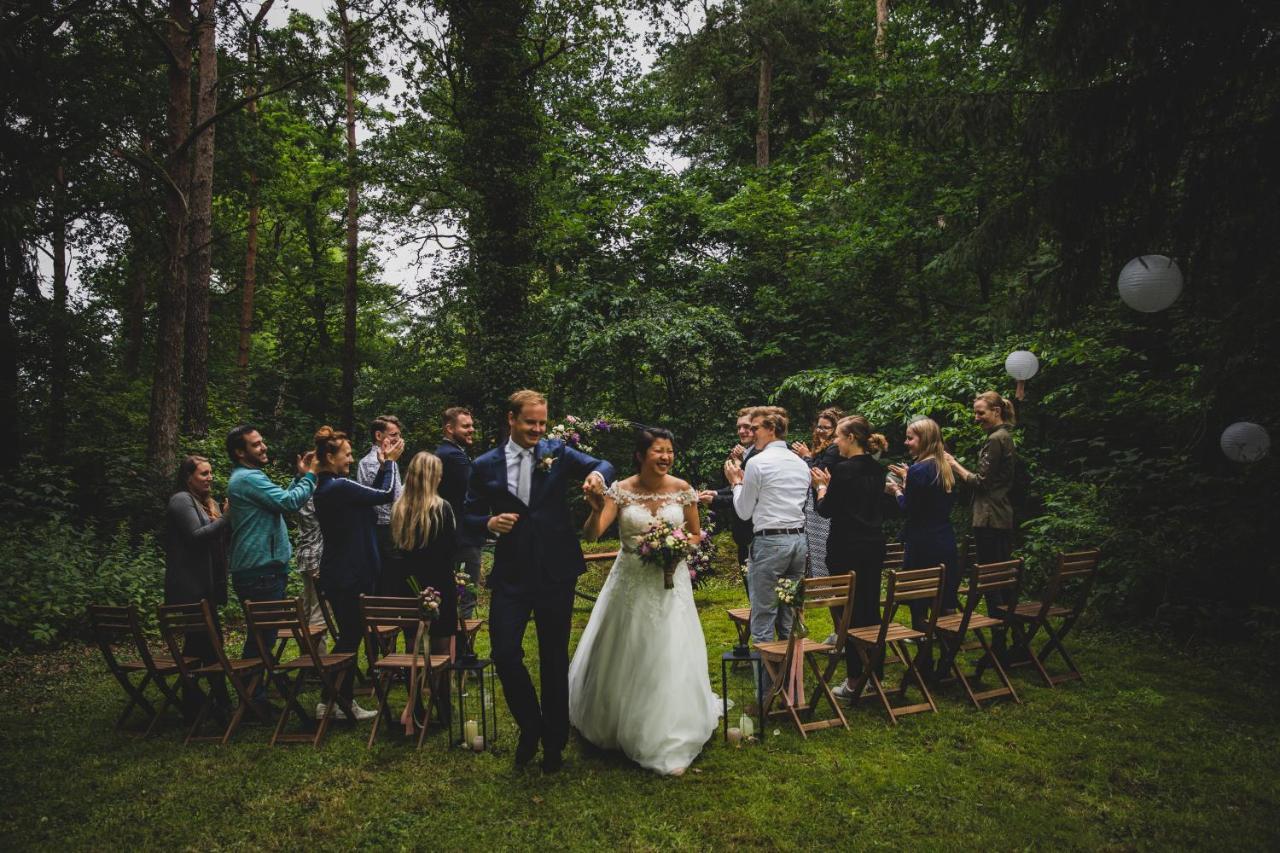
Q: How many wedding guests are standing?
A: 13